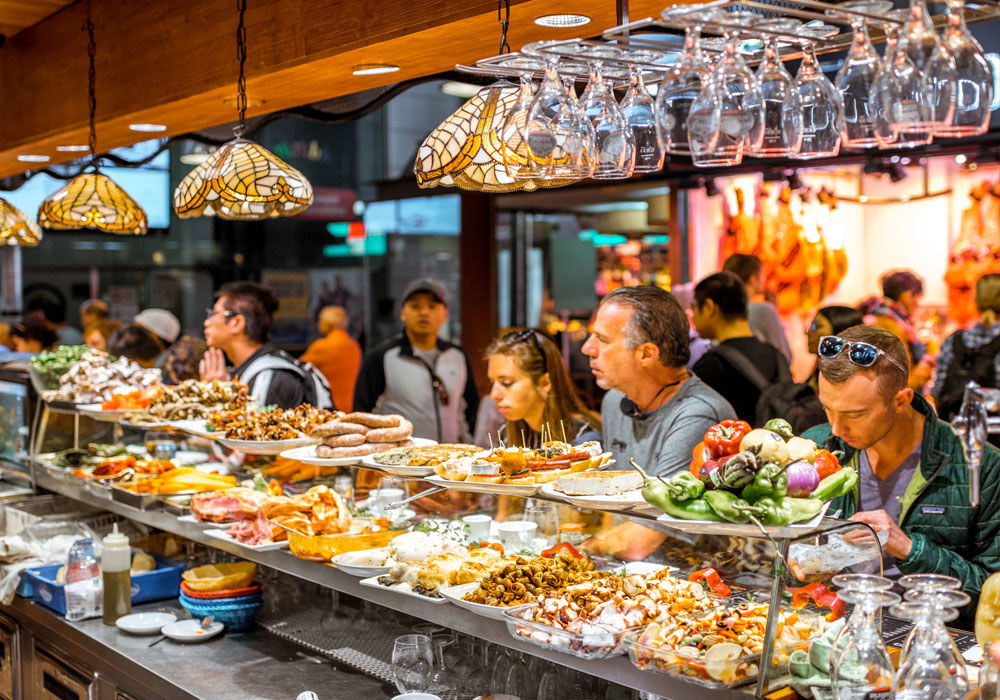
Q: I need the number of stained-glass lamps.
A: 4